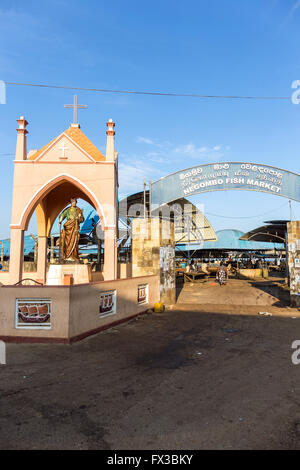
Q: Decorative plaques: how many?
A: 3